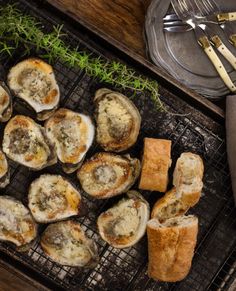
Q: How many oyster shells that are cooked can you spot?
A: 11